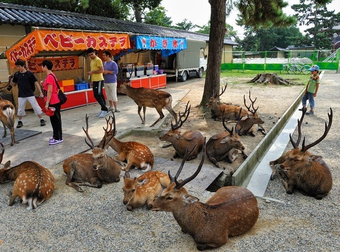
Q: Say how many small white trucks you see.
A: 1